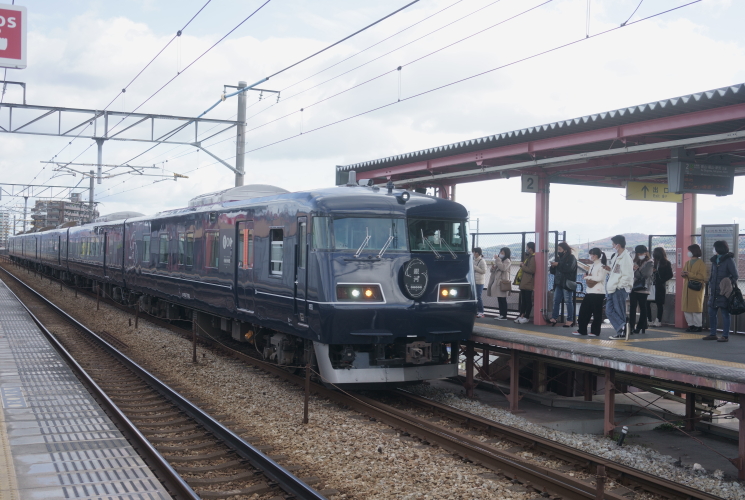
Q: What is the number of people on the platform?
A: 10